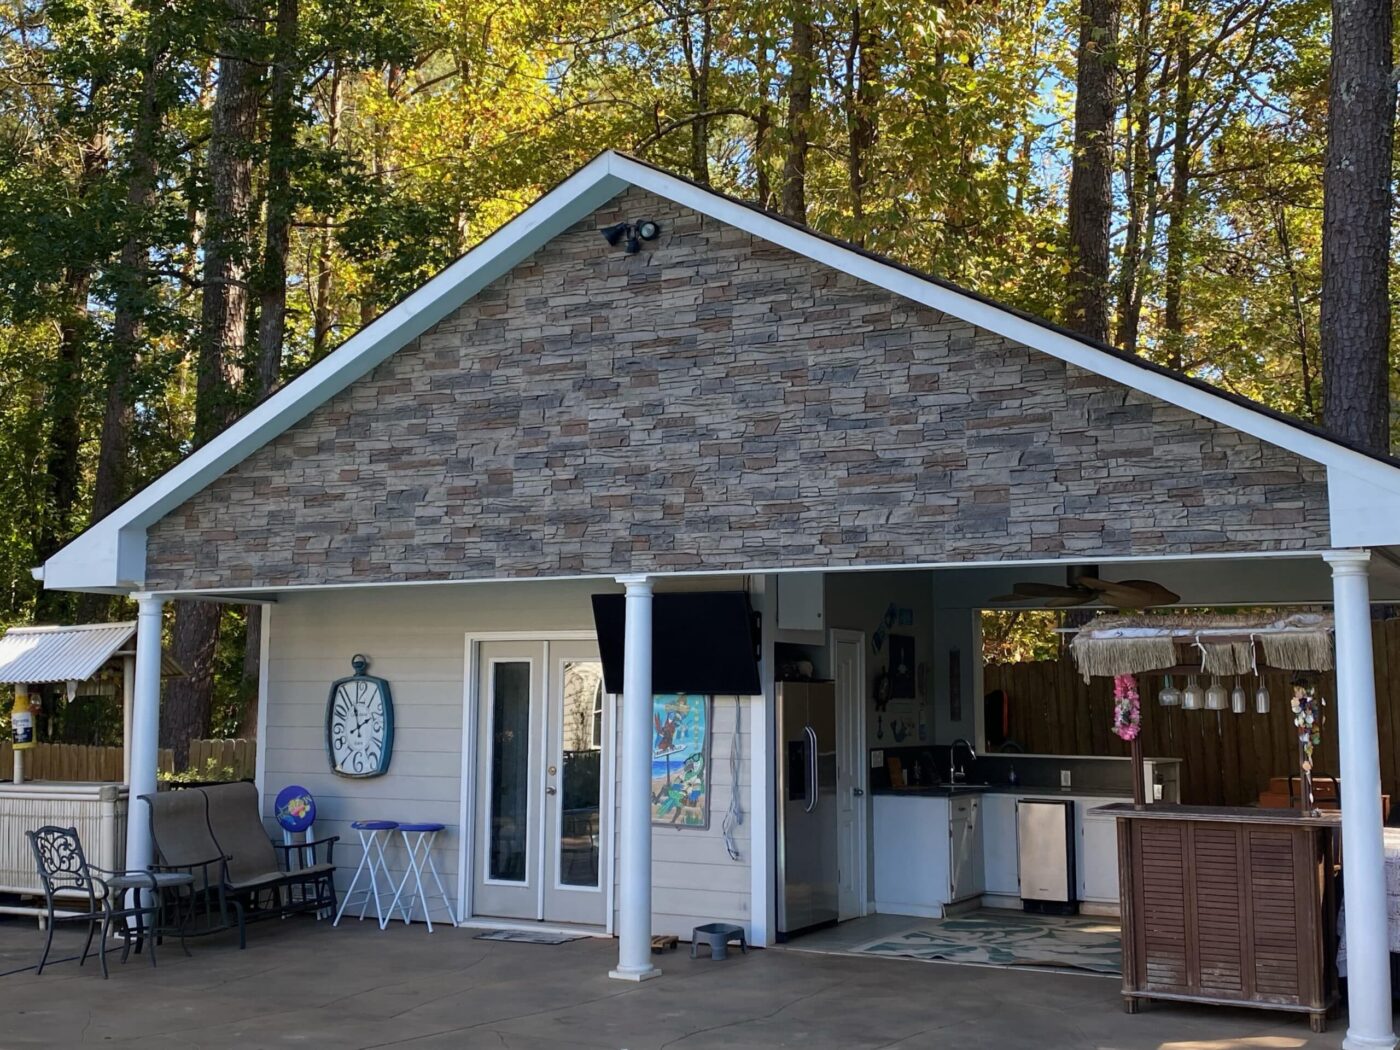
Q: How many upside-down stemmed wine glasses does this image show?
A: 5